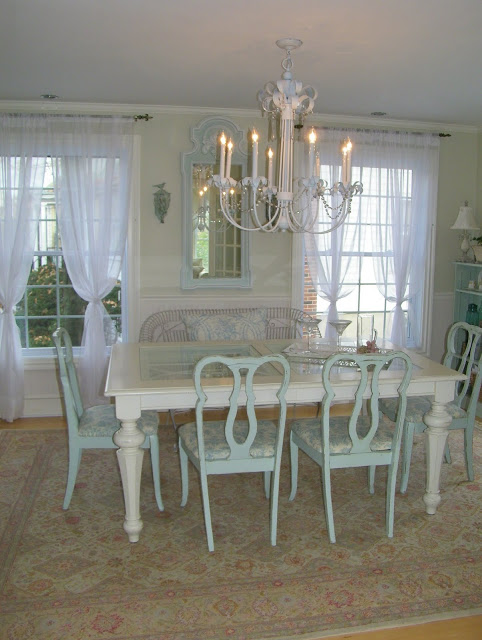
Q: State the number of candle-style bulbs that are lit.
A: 7